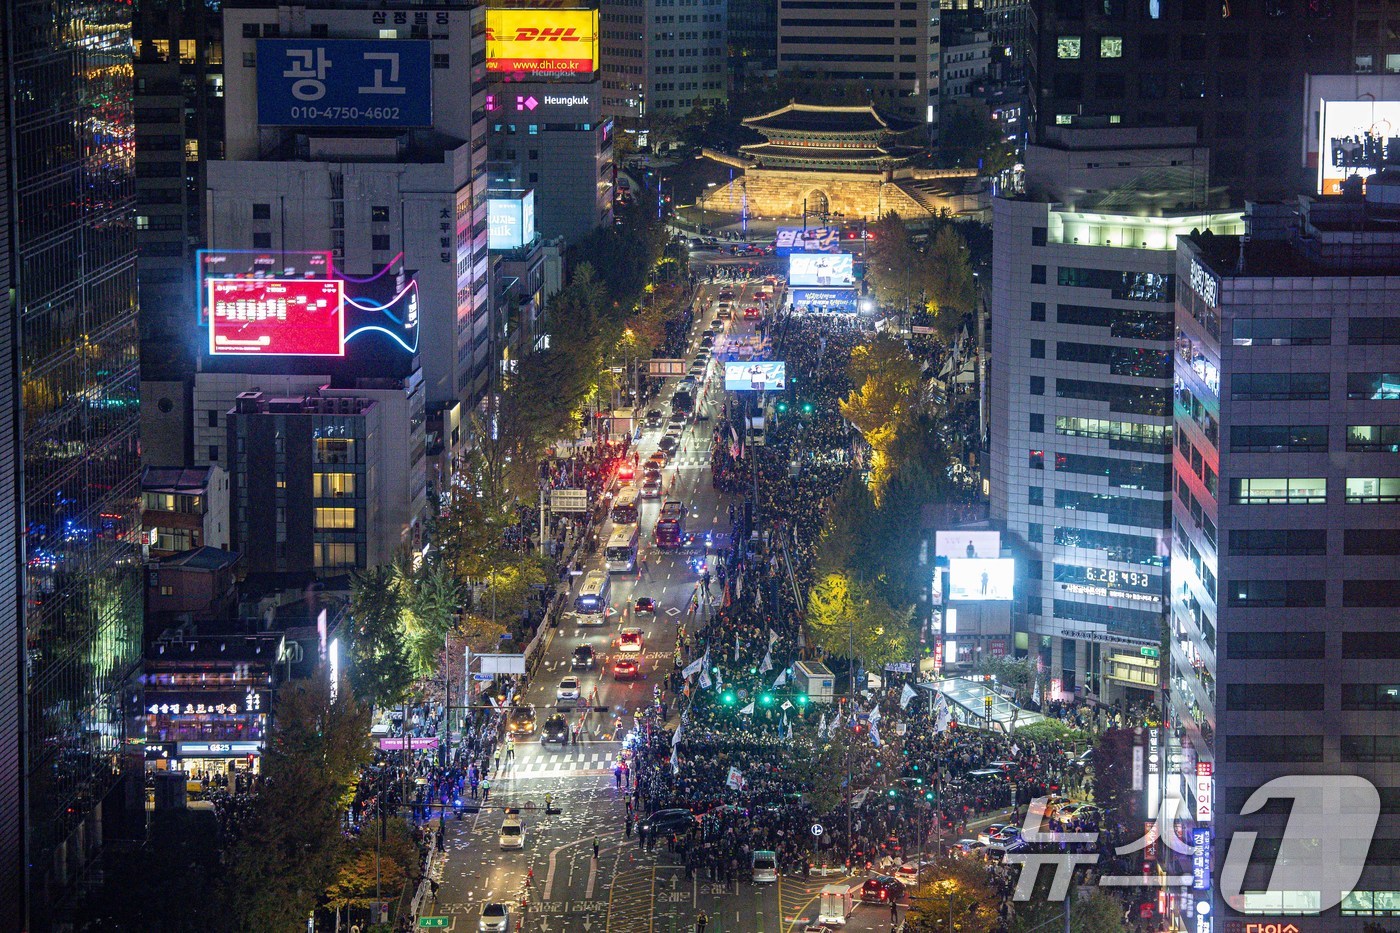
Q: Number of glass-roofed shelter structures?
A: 1